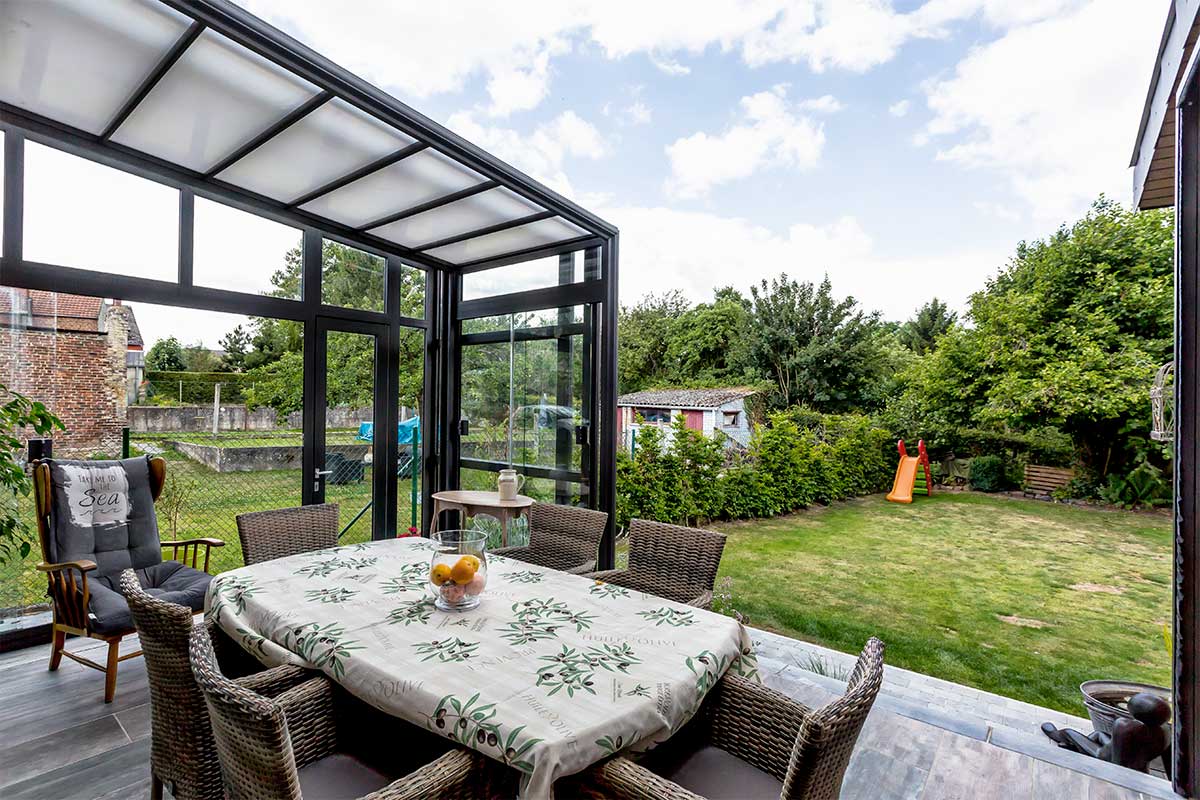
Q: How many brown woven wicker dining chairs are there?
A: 6